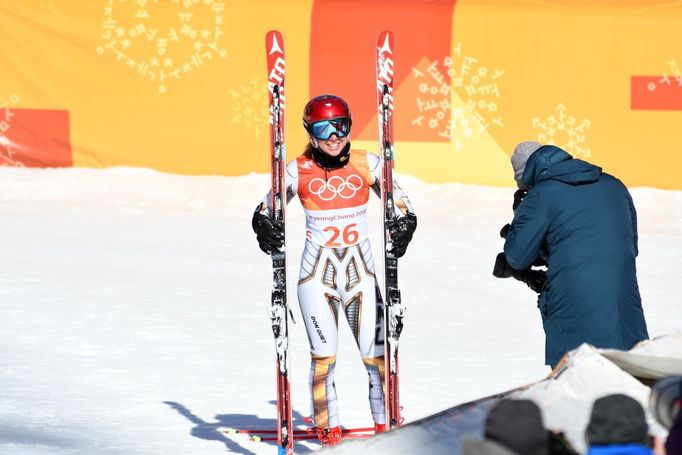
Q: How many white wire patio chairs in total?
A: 0